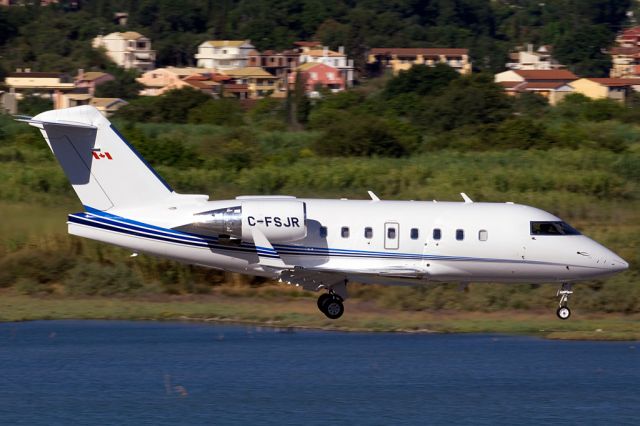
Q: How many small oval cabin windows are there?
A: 8